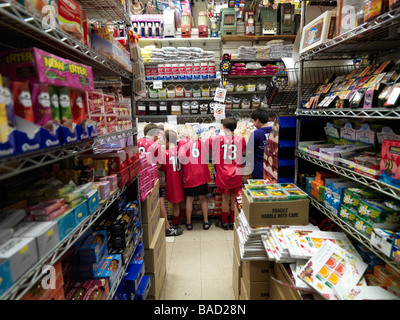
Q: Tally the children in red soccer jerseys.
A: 4